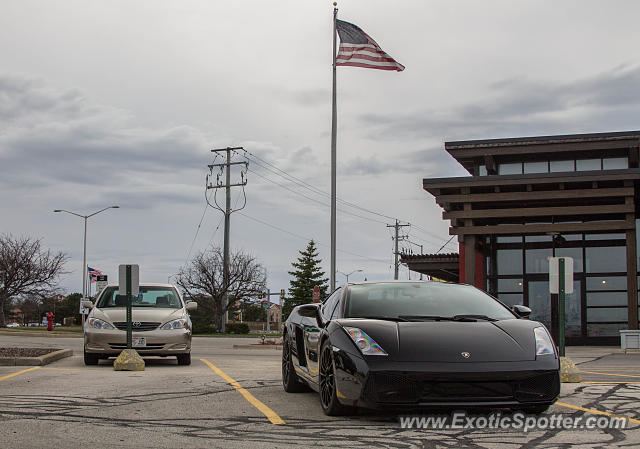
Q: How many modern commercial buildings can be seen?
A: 1